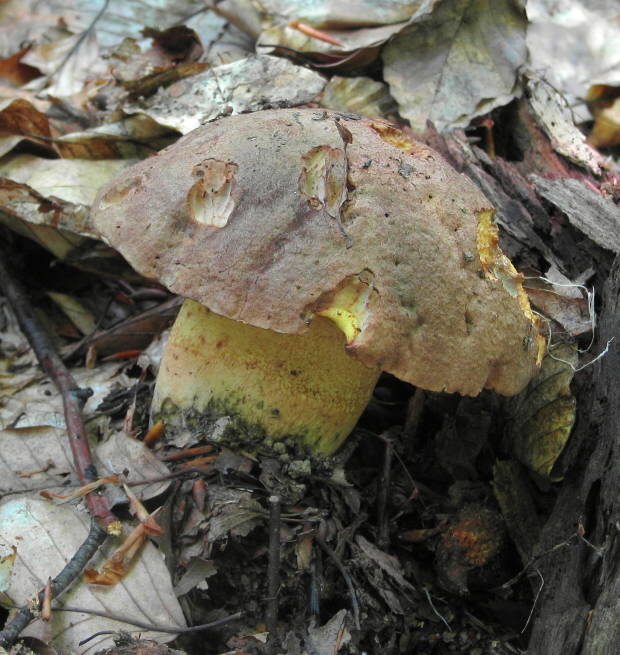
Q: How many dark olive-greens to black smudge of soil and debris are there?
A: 1